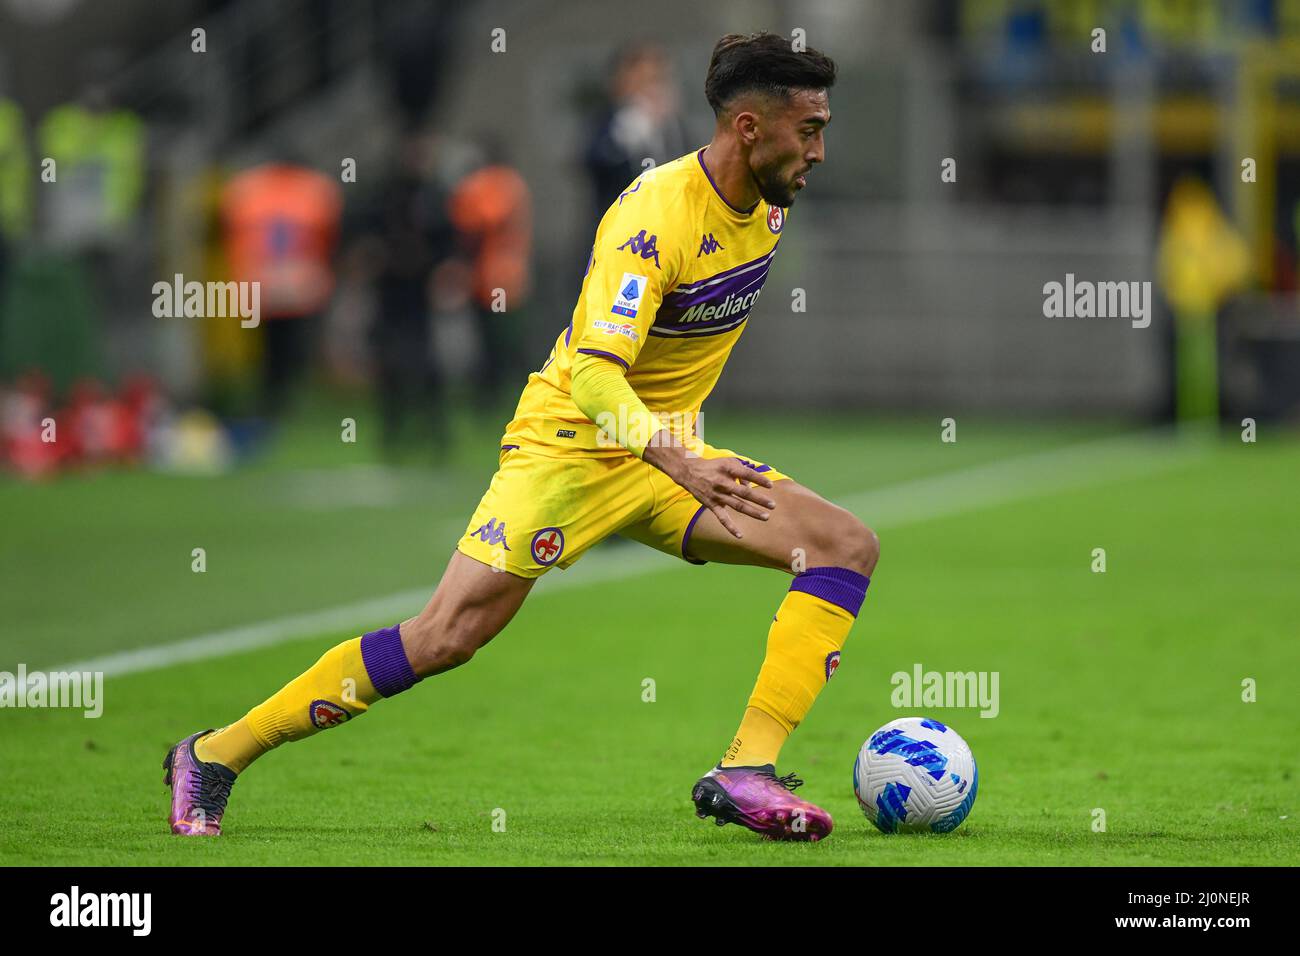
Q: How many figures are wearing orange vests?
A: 2